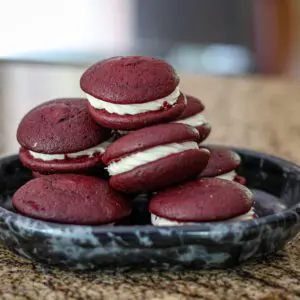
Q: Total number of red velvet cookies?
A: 7